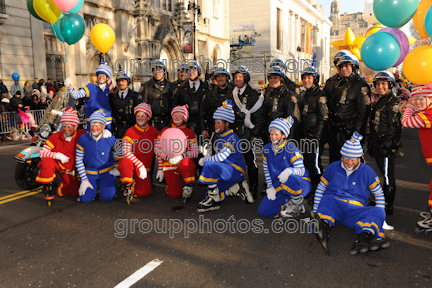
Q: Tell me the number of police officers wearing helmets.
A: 13